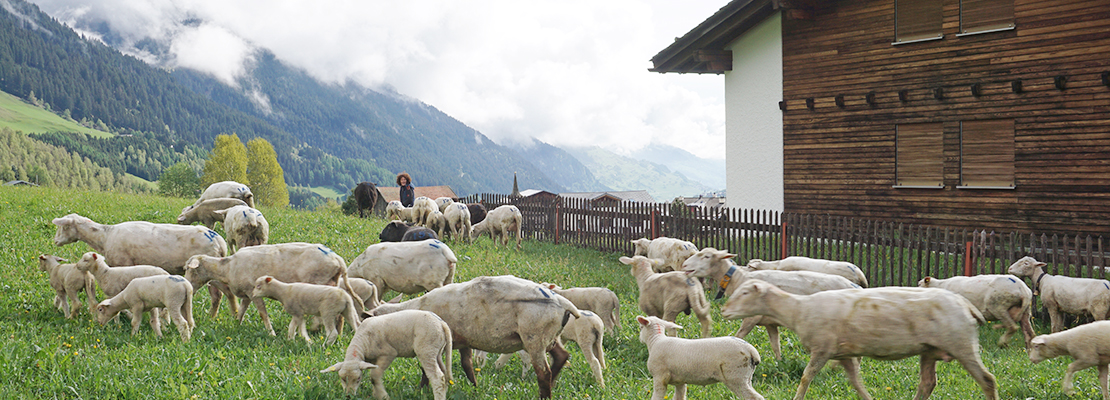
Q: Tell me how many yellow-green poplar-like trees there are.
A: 2